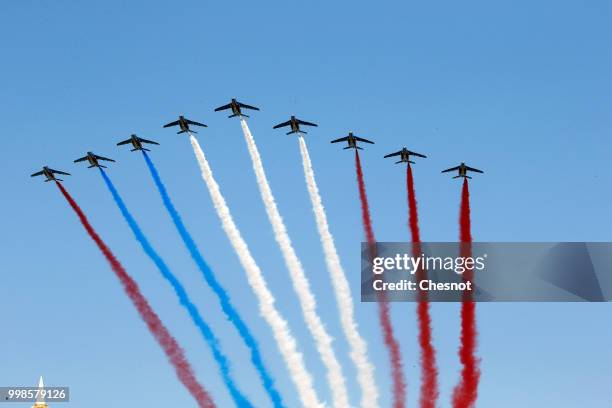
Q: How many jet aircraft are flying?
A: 9